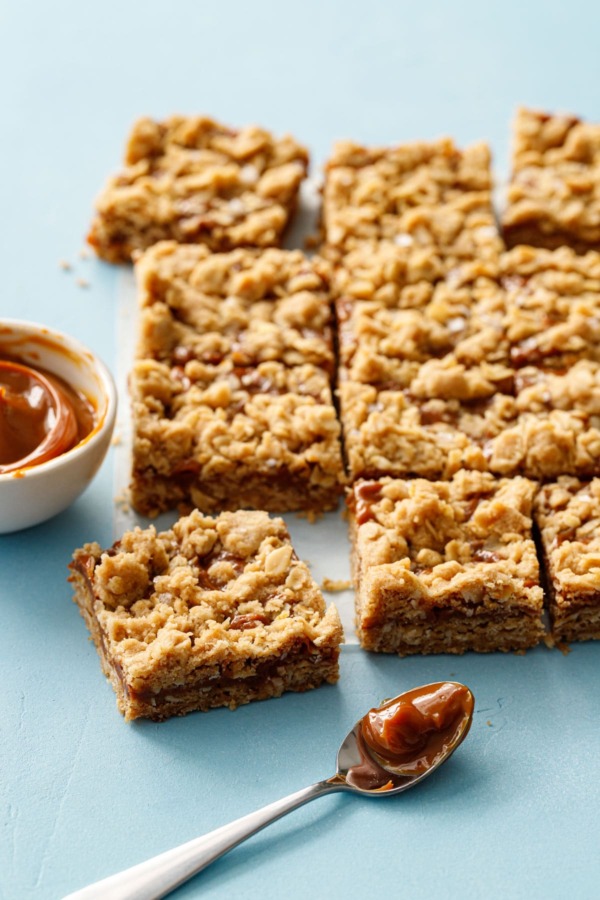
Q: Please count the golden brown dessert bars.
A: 12